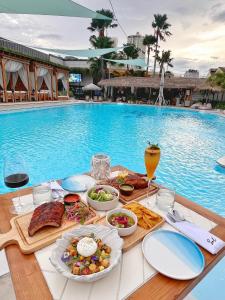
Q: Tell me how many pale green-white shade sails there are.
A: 3